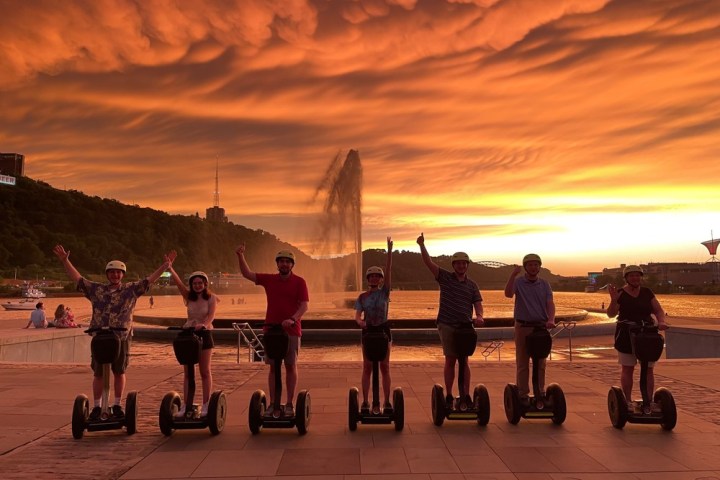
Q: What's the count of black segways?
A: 7